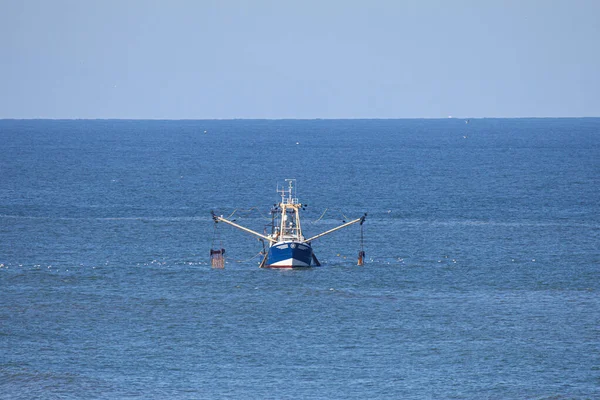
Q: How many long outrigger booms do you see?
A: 2